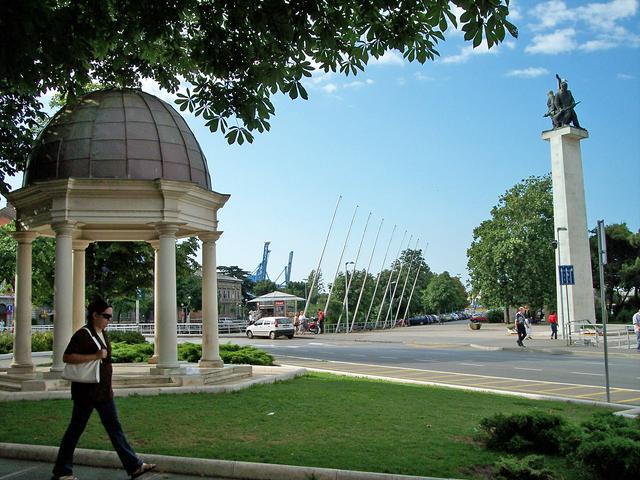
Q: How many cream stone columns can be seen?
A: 6